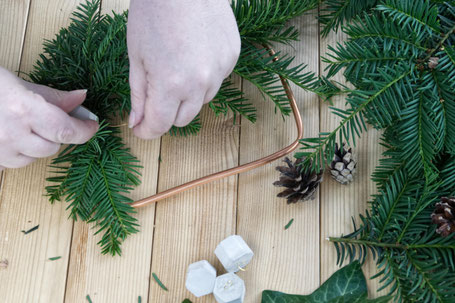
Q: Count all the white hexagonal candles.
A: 3